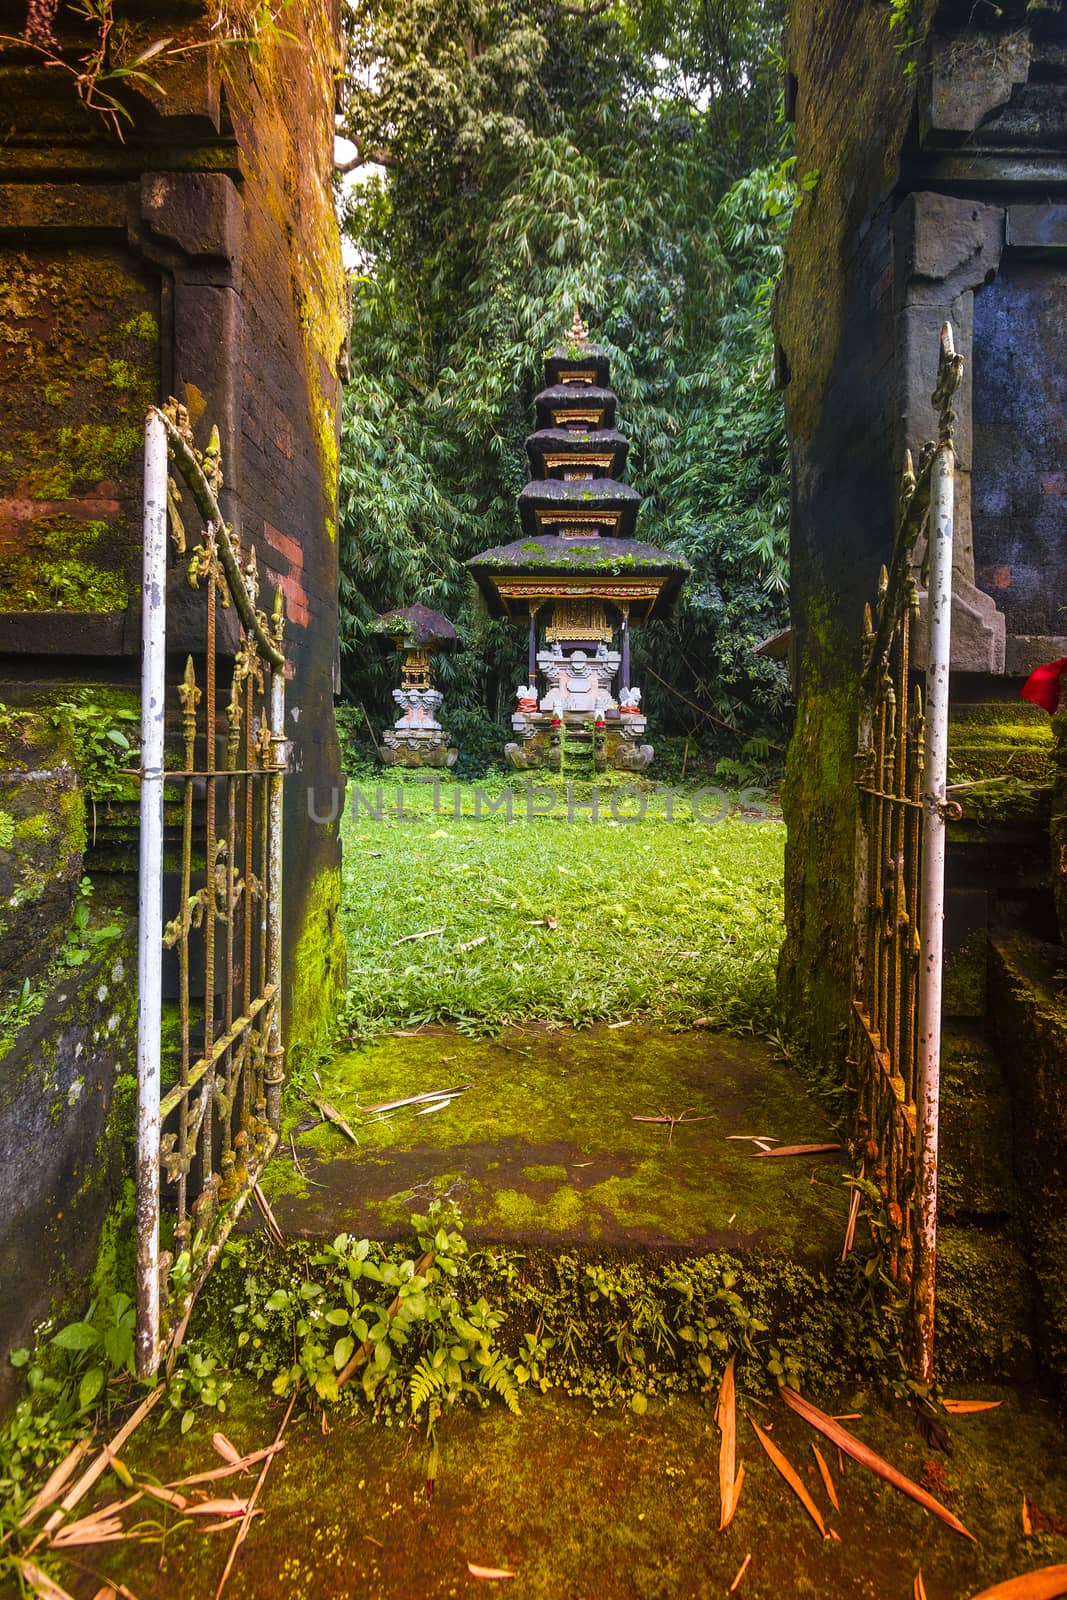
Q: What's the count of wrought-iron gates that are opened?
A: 2